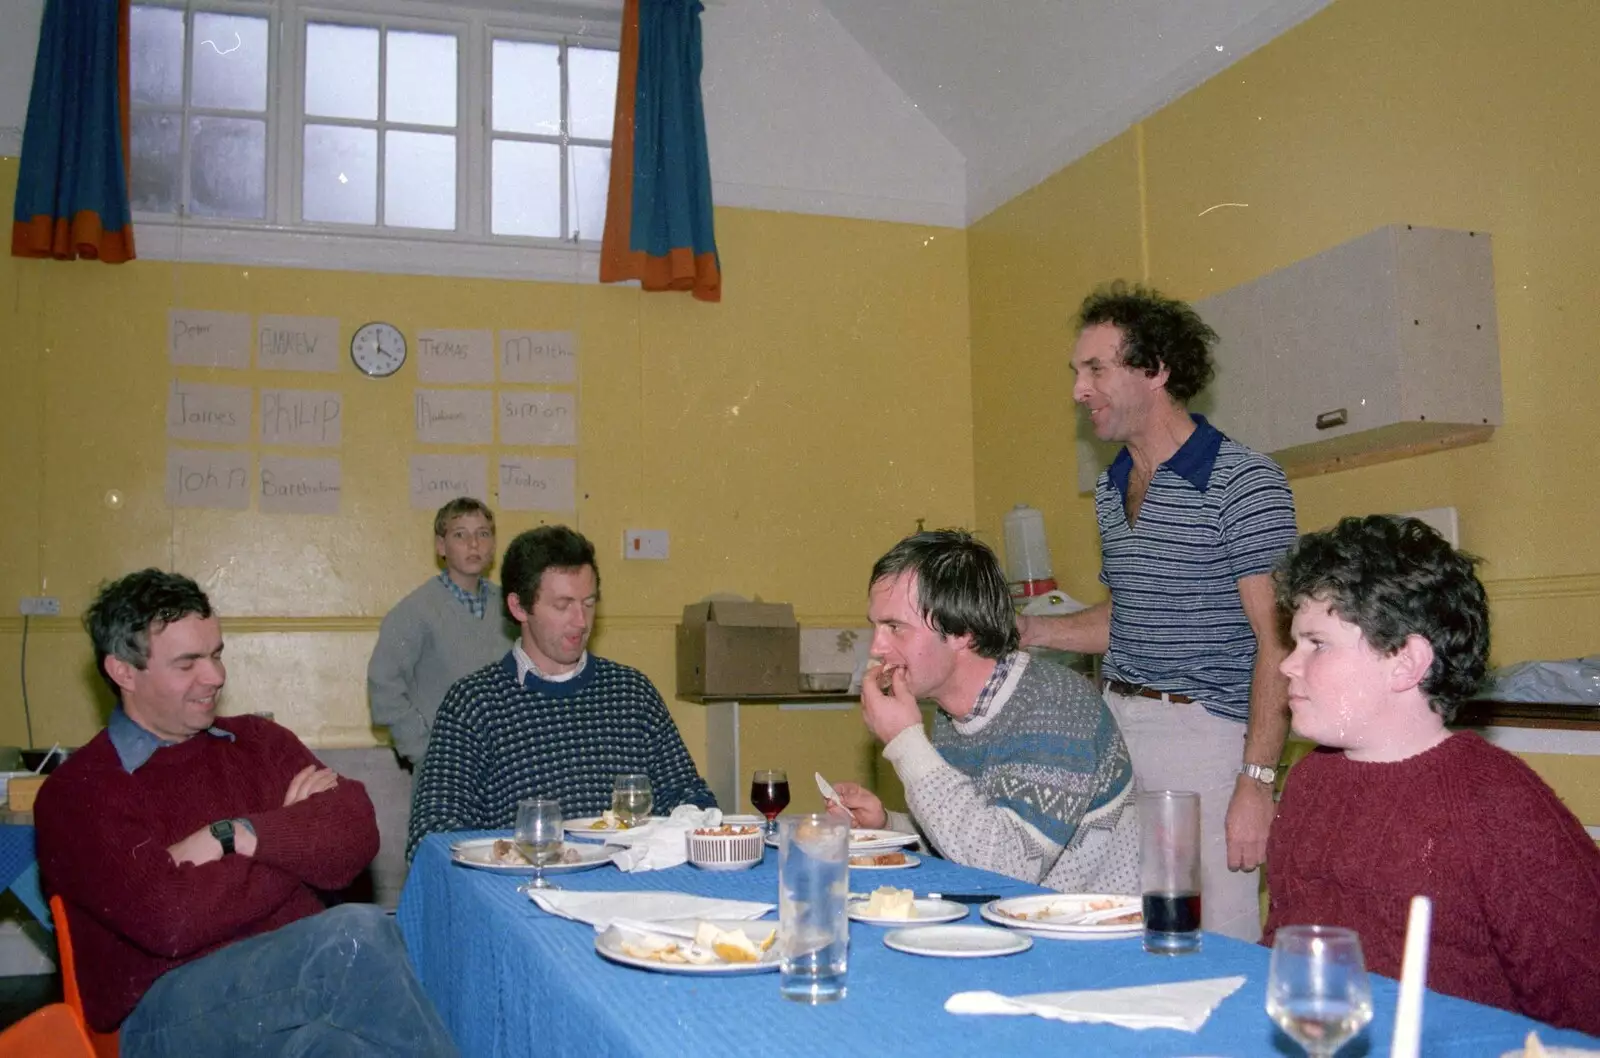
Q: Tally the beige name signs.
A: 12